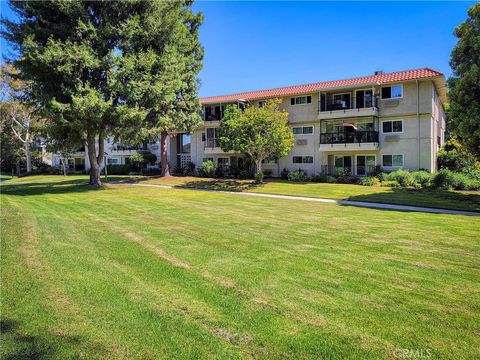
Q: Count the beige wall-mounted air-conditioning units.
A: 3